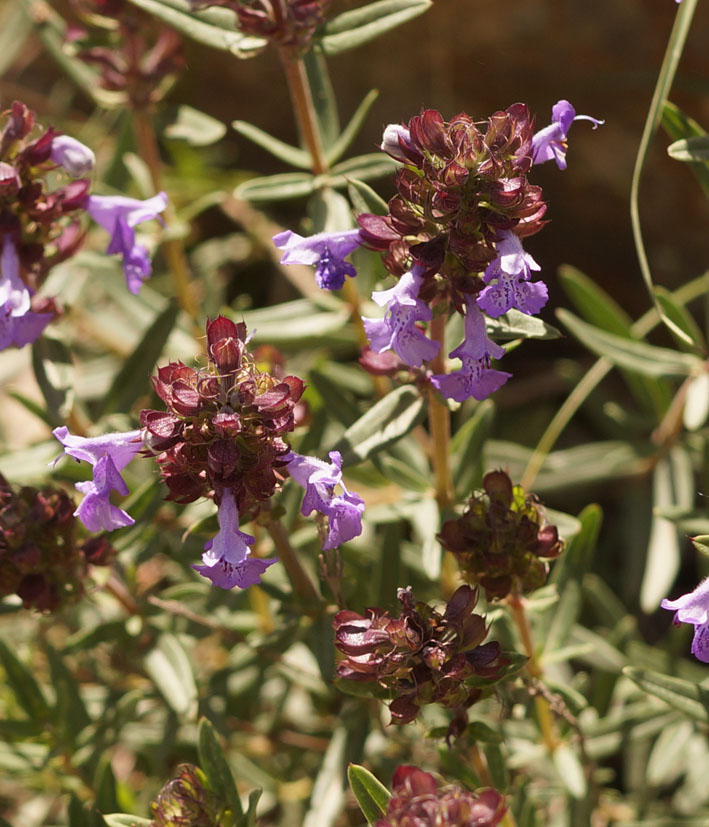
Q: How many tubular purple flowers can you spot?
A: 11